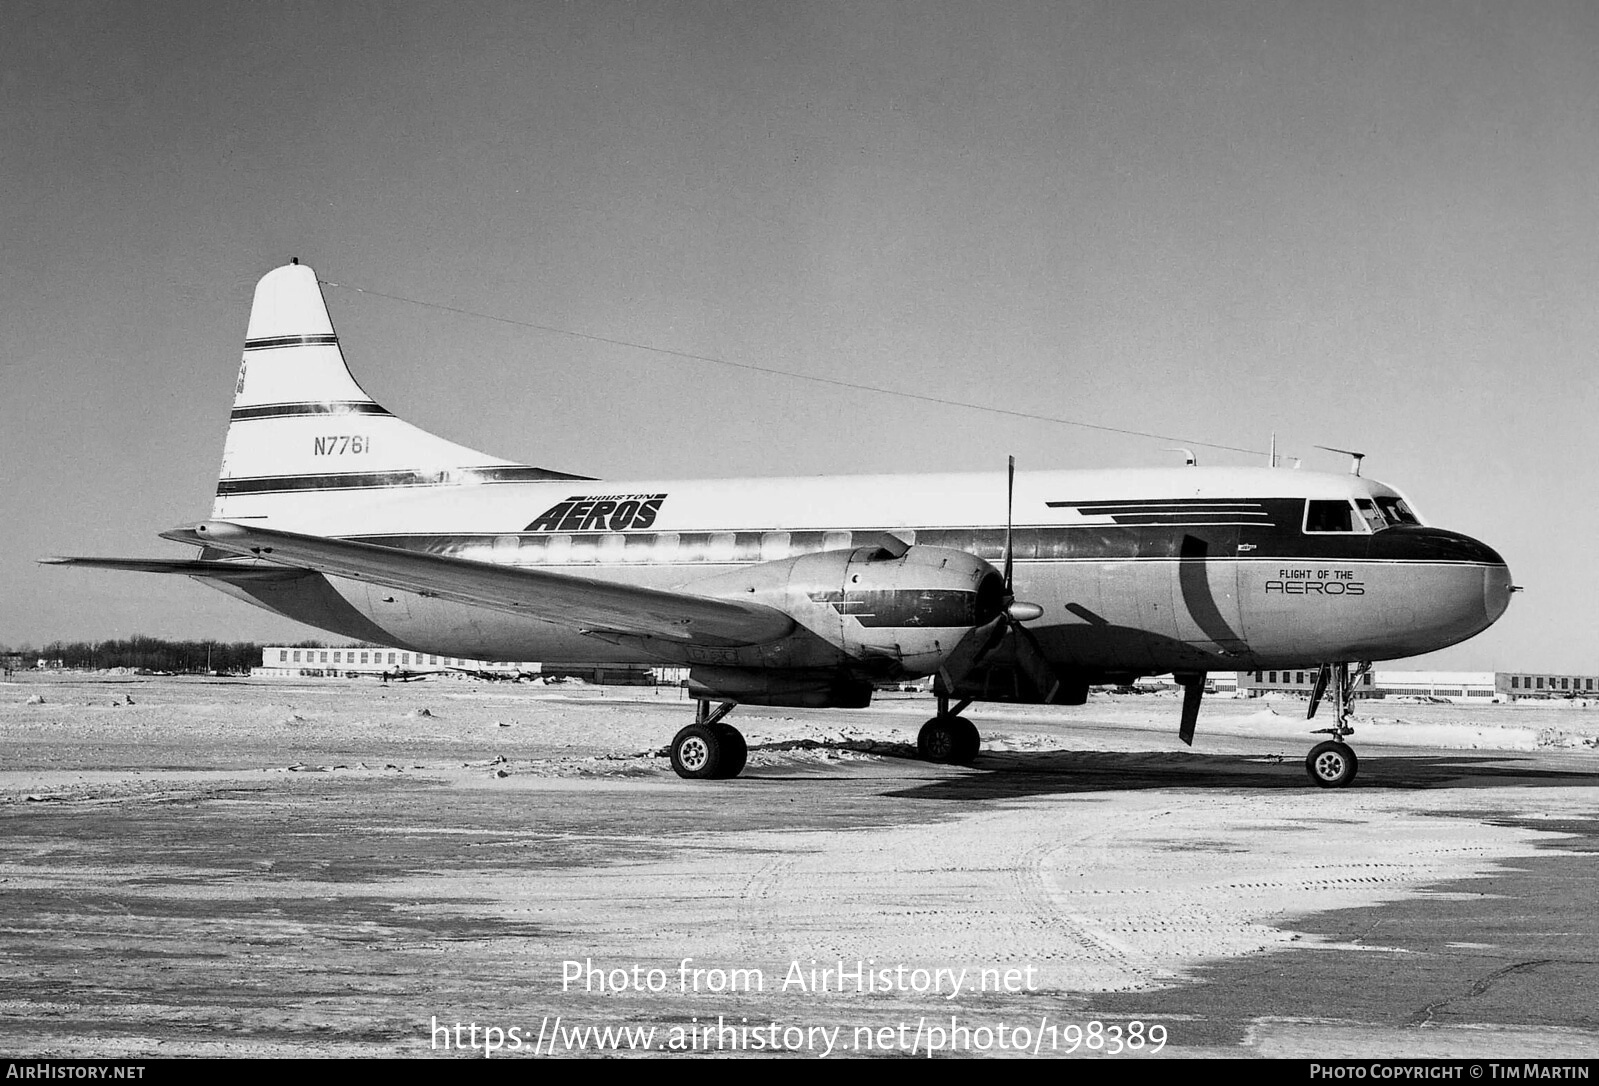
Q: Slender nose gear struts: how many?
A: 1